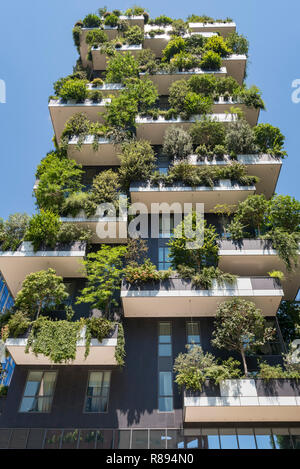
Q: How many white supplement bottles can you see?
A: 0